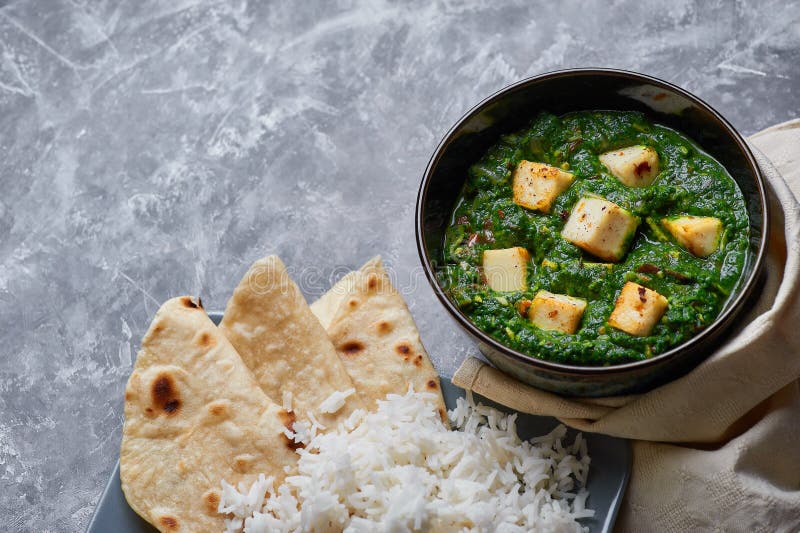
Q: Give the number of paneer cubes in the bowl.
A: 7